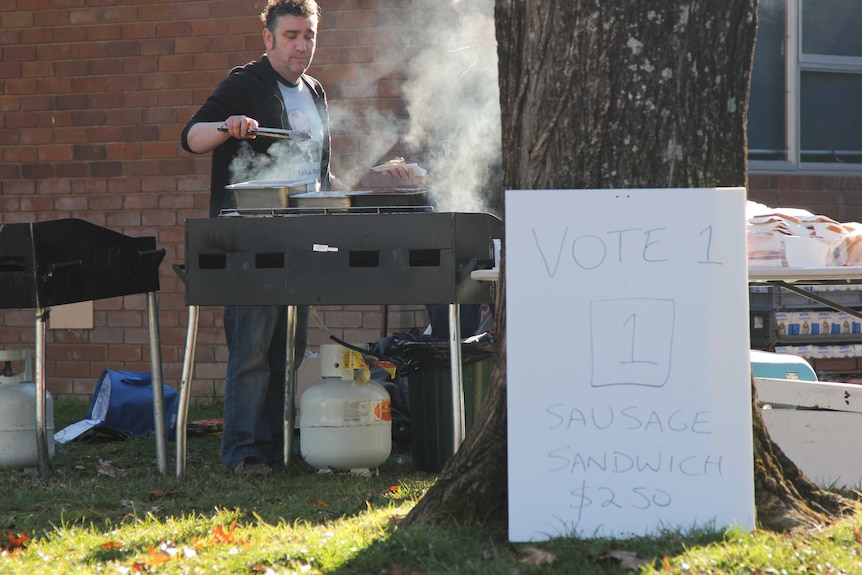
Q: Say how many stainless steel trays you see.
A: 3